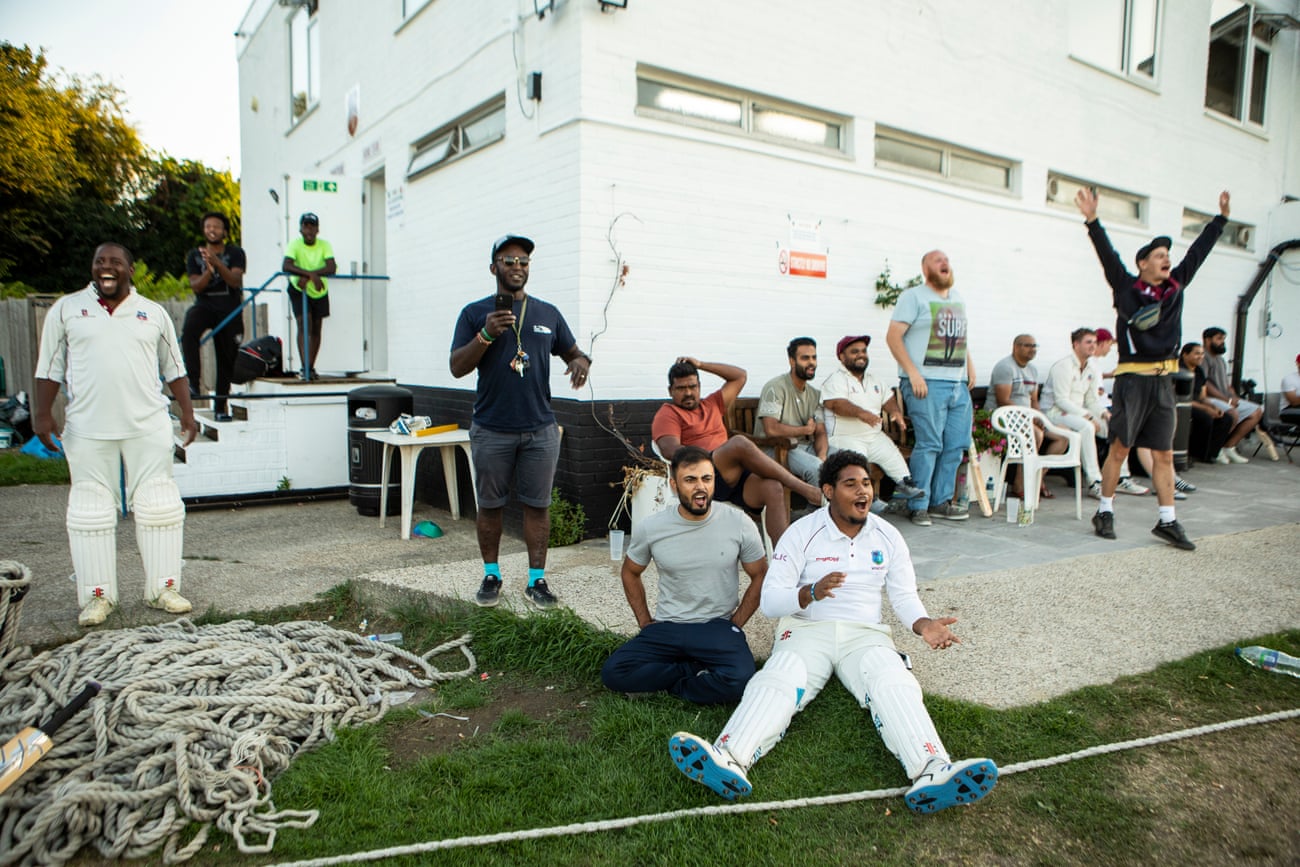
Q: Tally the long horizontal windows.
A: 5